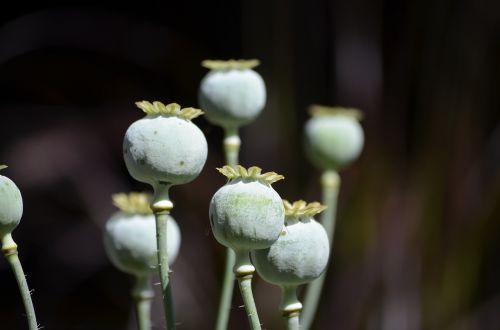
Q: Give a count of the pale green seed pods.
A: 7